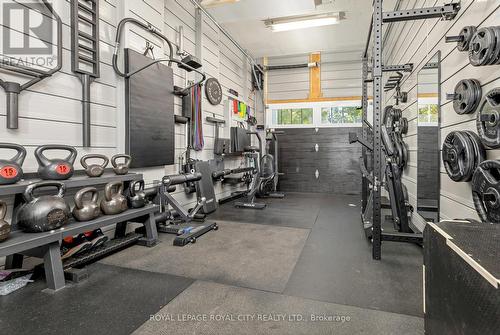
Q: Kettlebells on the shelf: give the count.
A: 9